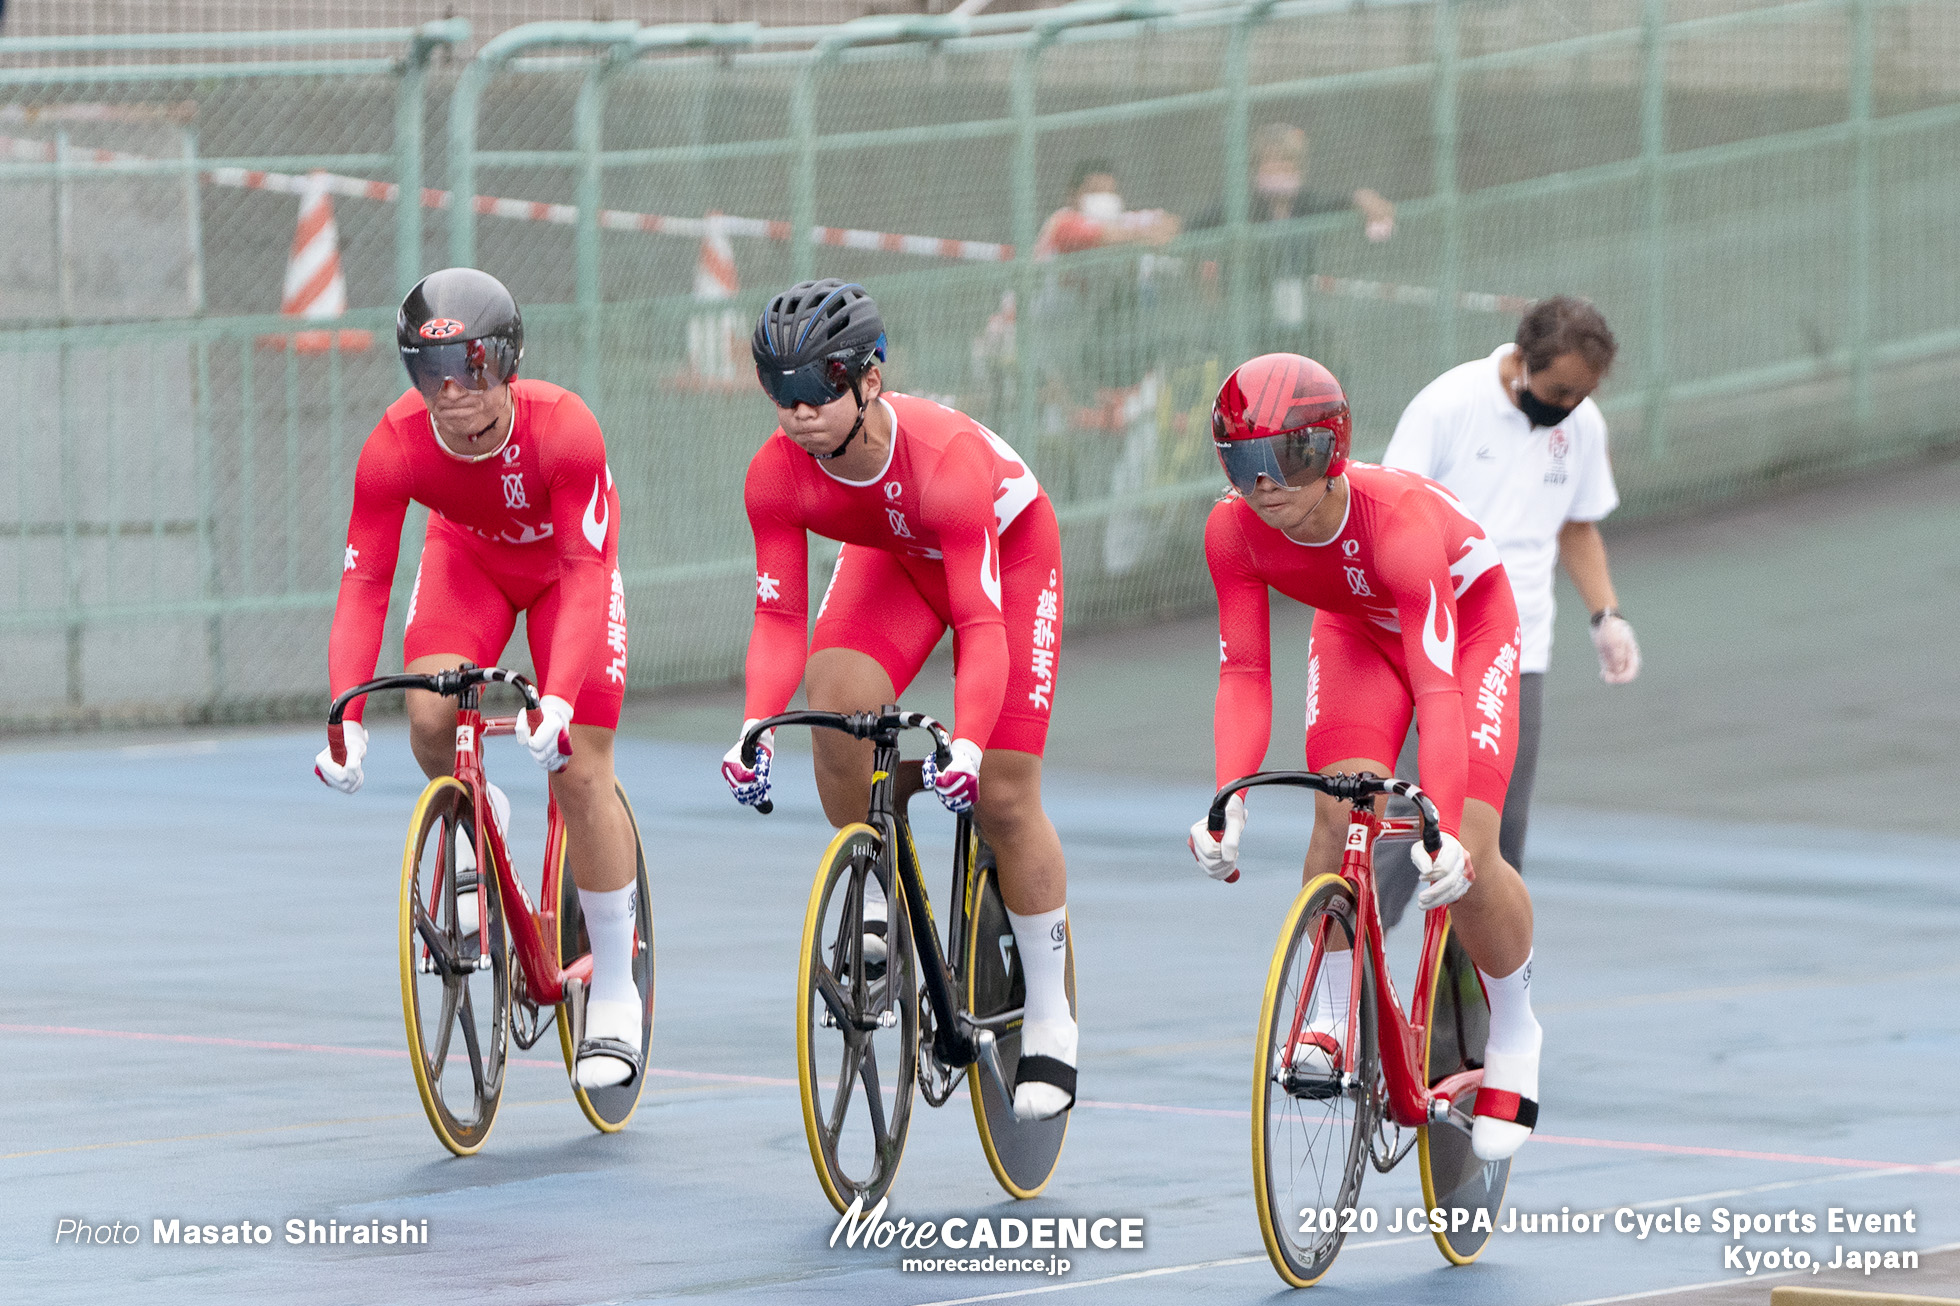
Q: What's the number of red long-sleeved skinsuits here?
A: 3